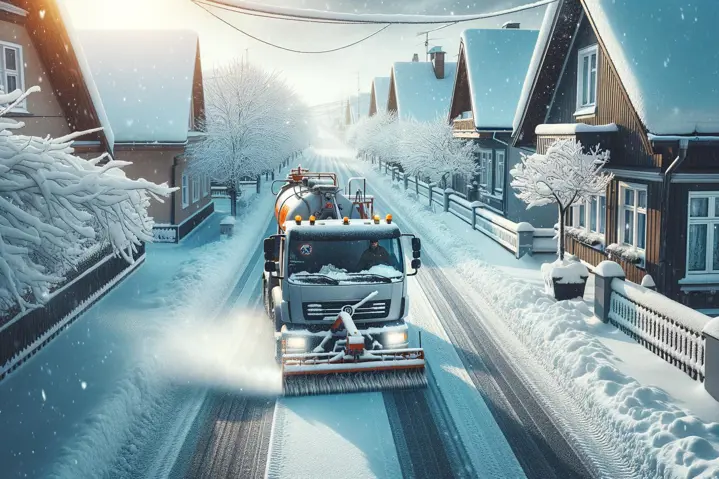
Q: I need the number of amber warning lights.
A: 5